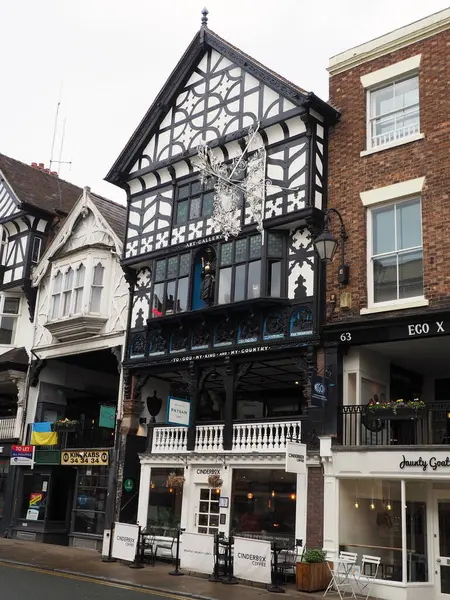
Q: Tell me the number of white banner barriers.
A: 3